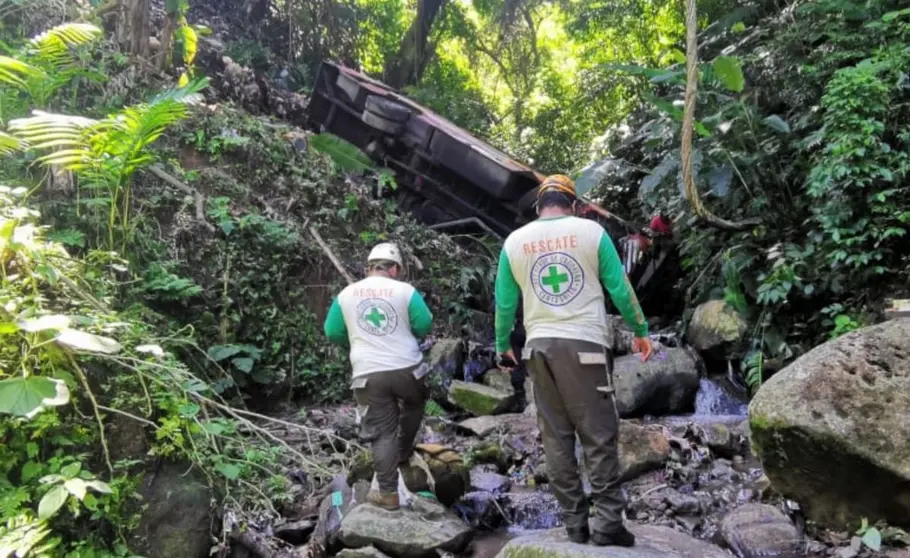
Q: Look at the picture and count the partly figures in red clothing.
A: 1